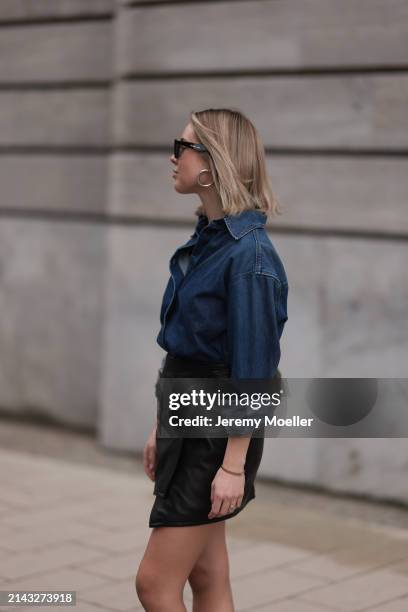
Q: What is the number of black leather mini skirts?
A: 1